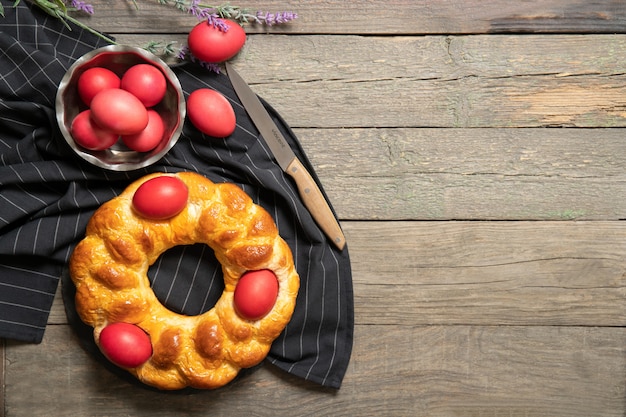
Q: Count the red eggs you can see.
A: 10